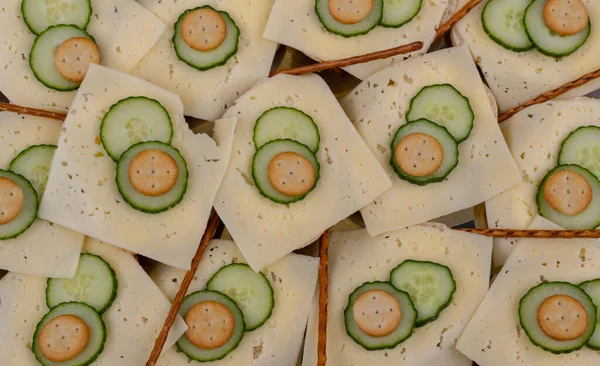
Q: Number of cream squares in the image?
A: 13